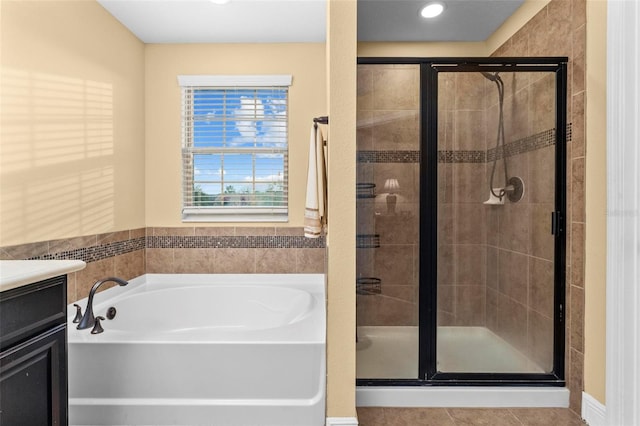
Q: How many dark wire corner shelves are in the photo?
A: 3